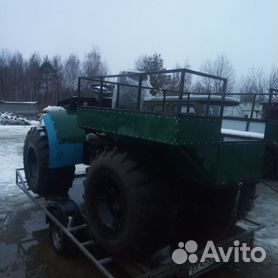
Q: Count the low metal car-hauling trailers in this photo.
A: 1